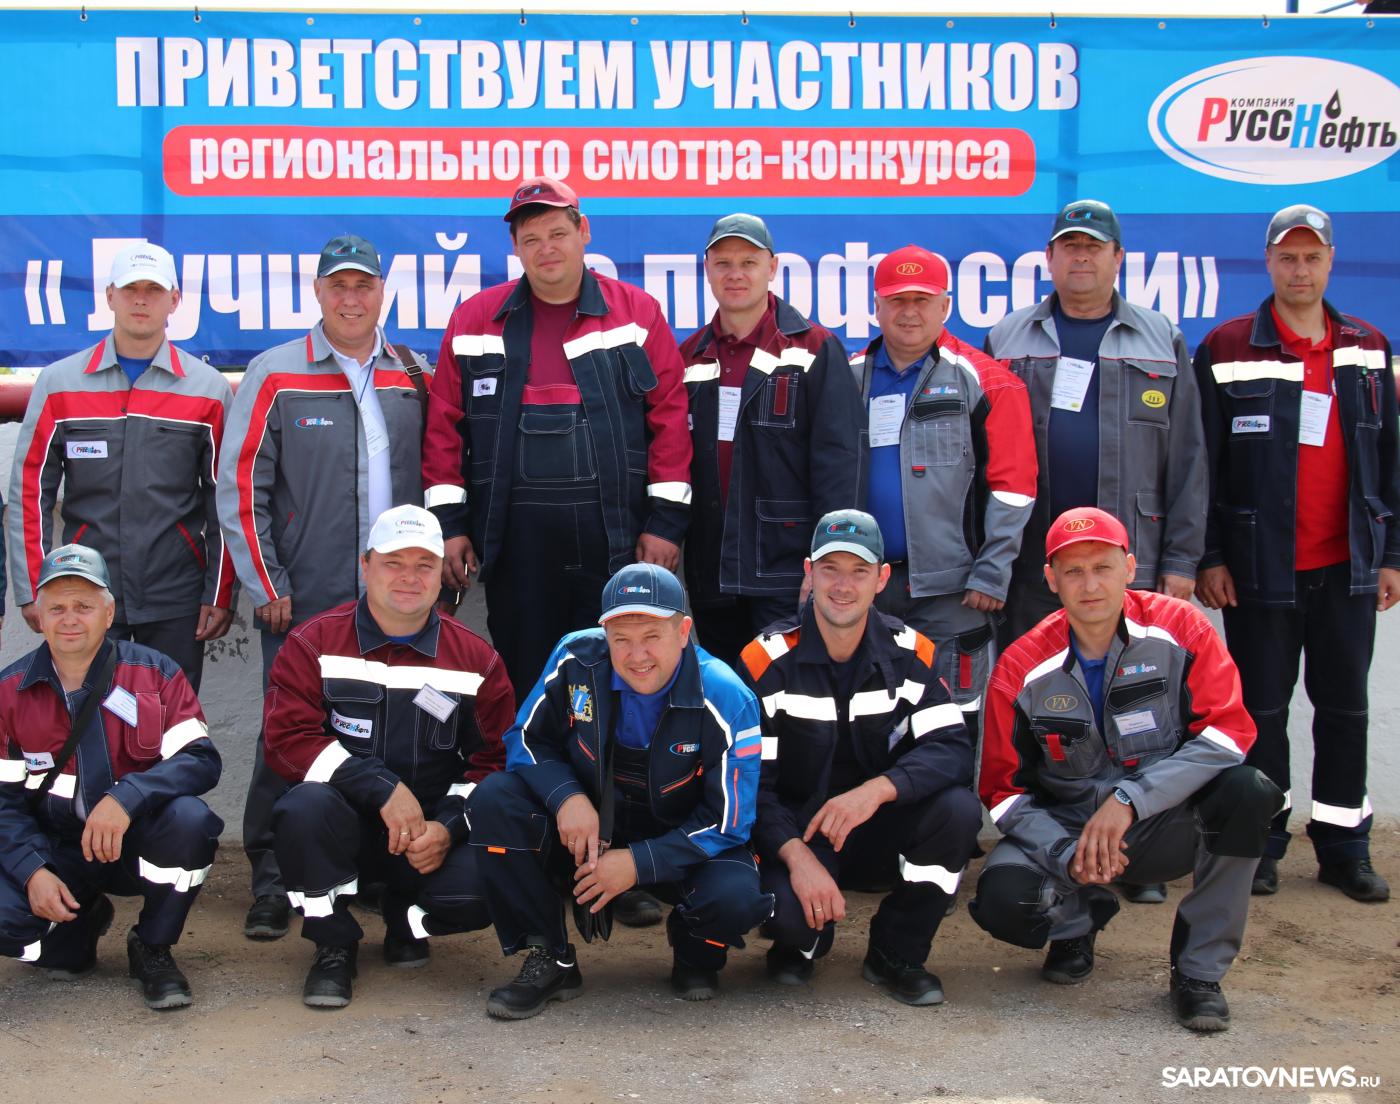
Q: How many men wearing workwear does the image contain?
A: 12